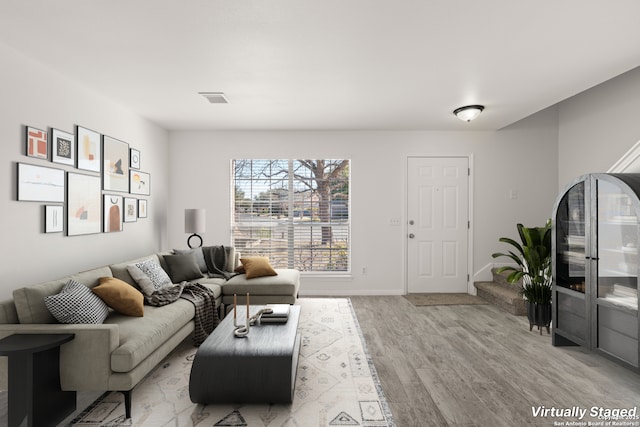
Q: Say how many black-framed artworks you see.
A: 12